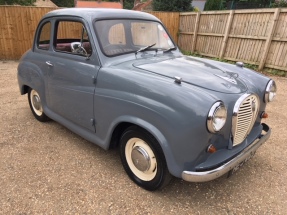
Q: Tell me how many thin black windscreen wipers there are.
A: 2